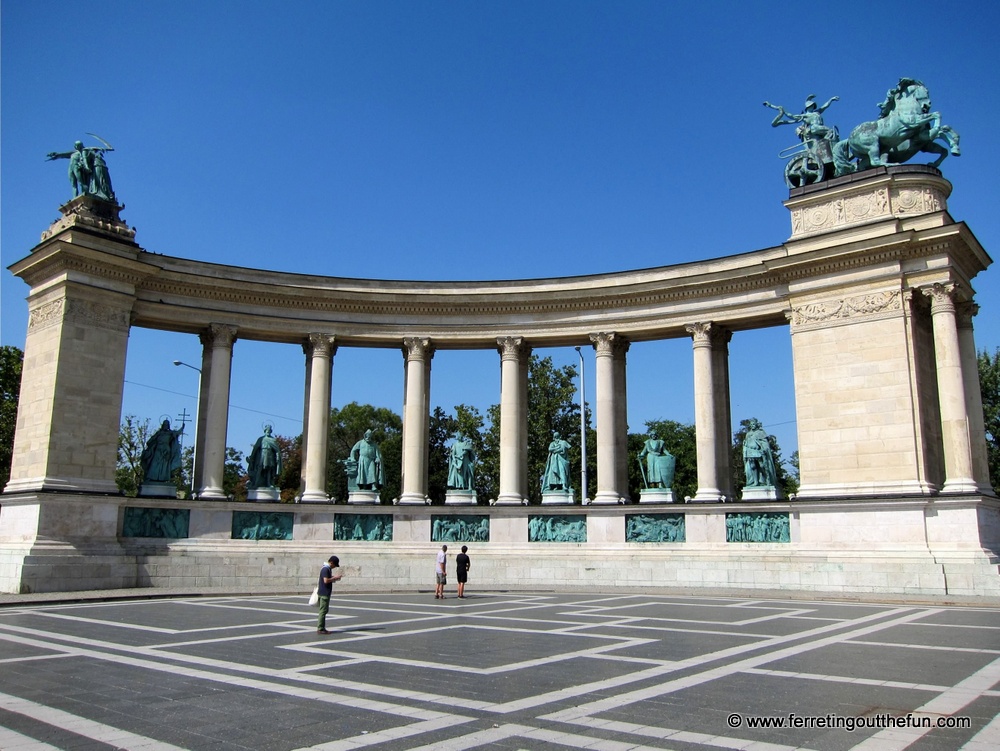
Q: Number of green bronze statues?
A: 9